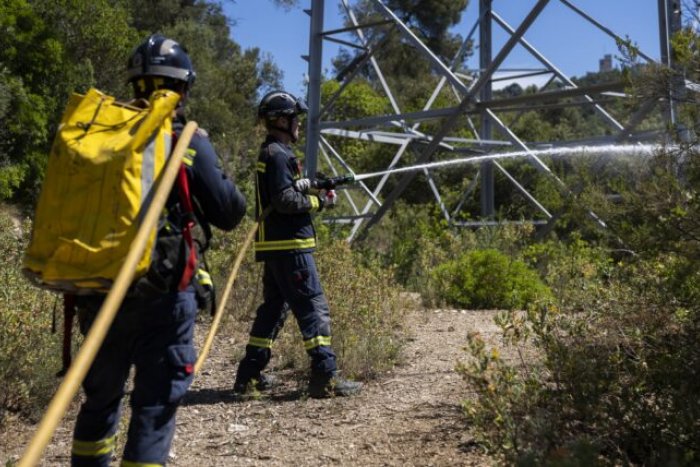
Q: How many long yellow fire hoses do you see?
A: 2